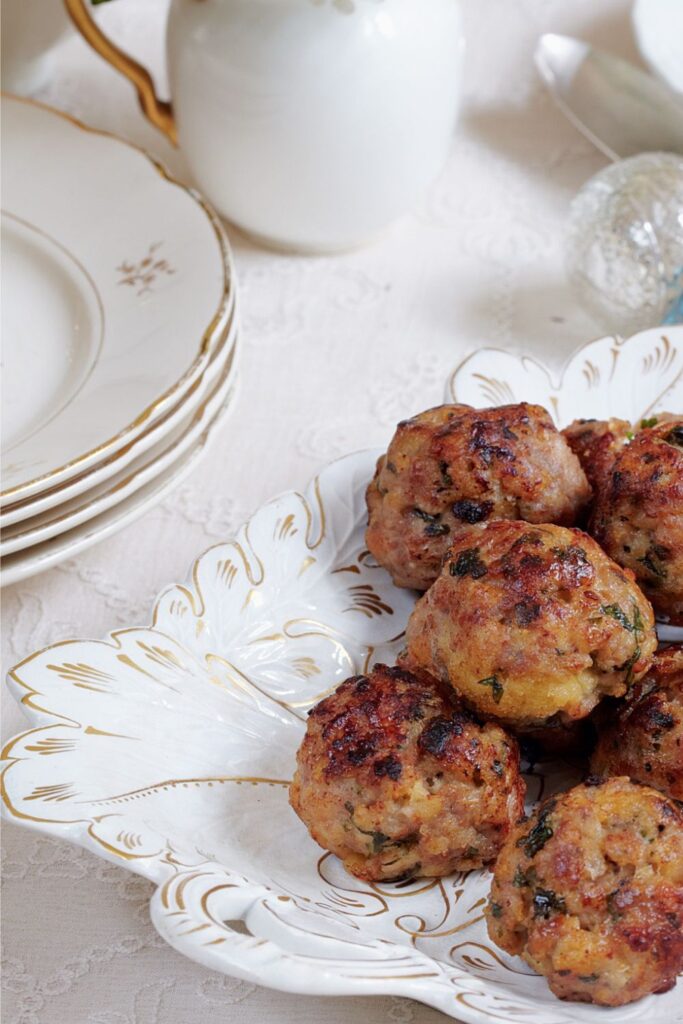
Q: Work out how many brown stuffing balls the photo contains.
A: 7